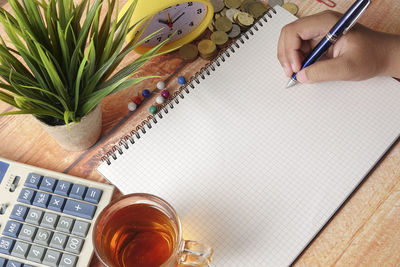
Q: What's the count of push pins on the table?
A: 8